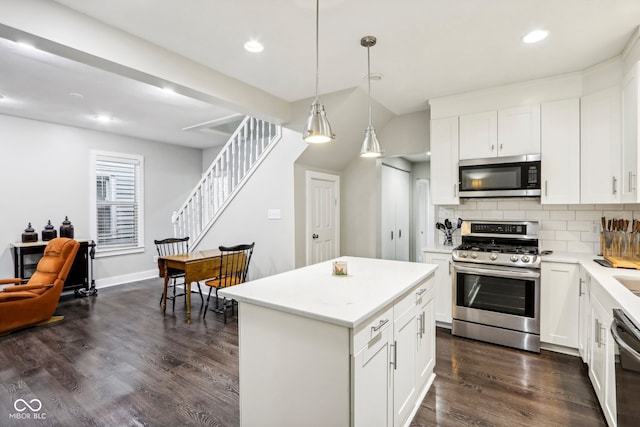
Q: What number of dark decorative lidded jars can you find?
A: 3